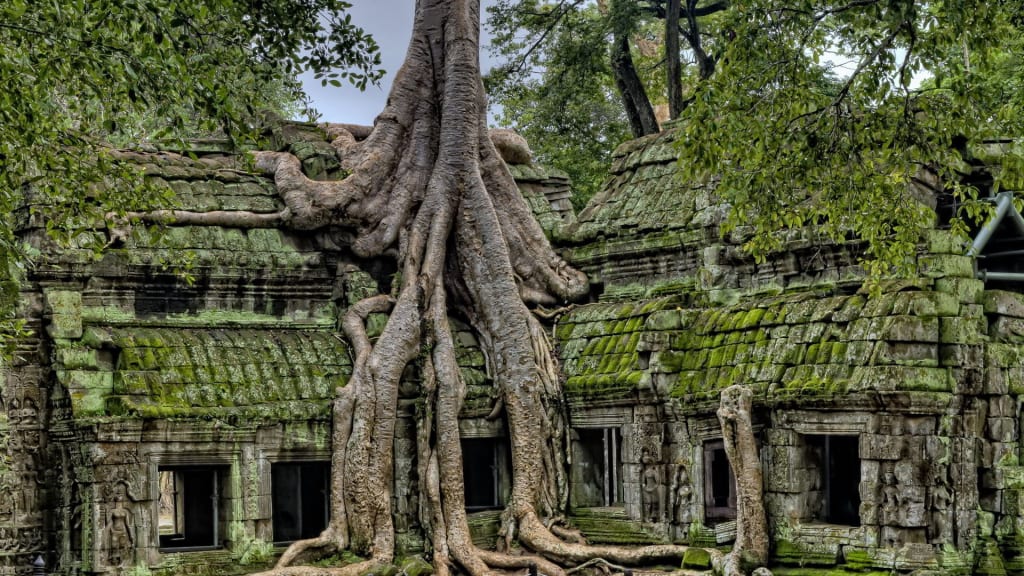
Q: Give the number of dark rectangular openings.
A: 6